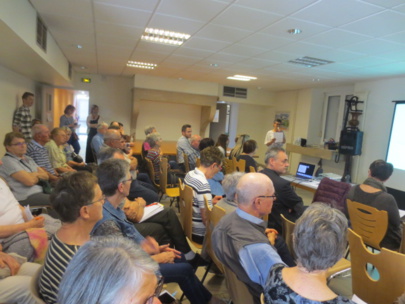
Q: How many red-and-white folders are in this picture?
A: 1